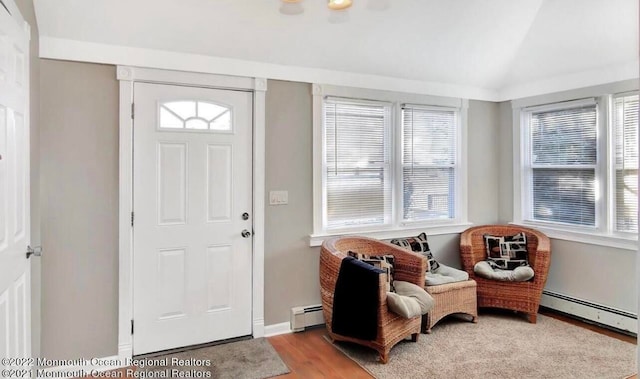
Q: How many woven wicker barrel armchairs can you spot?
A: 2